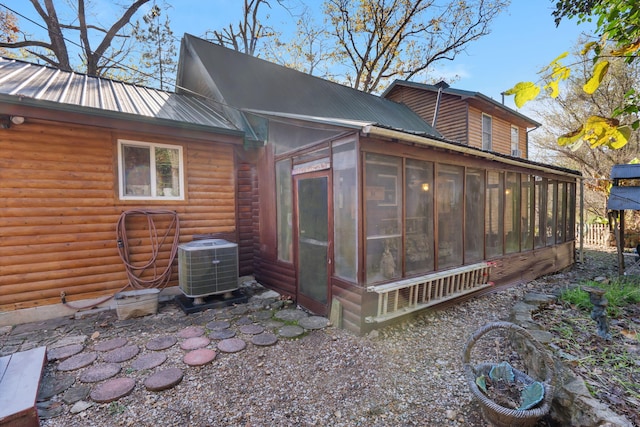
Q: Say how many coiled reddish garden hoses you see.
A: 1